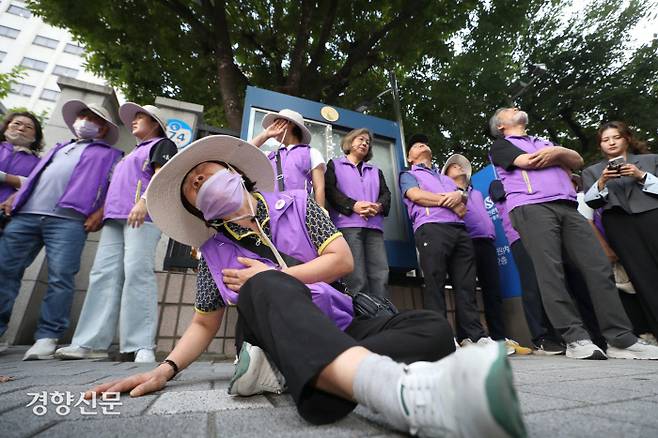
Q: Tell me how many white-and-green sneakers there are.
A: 2